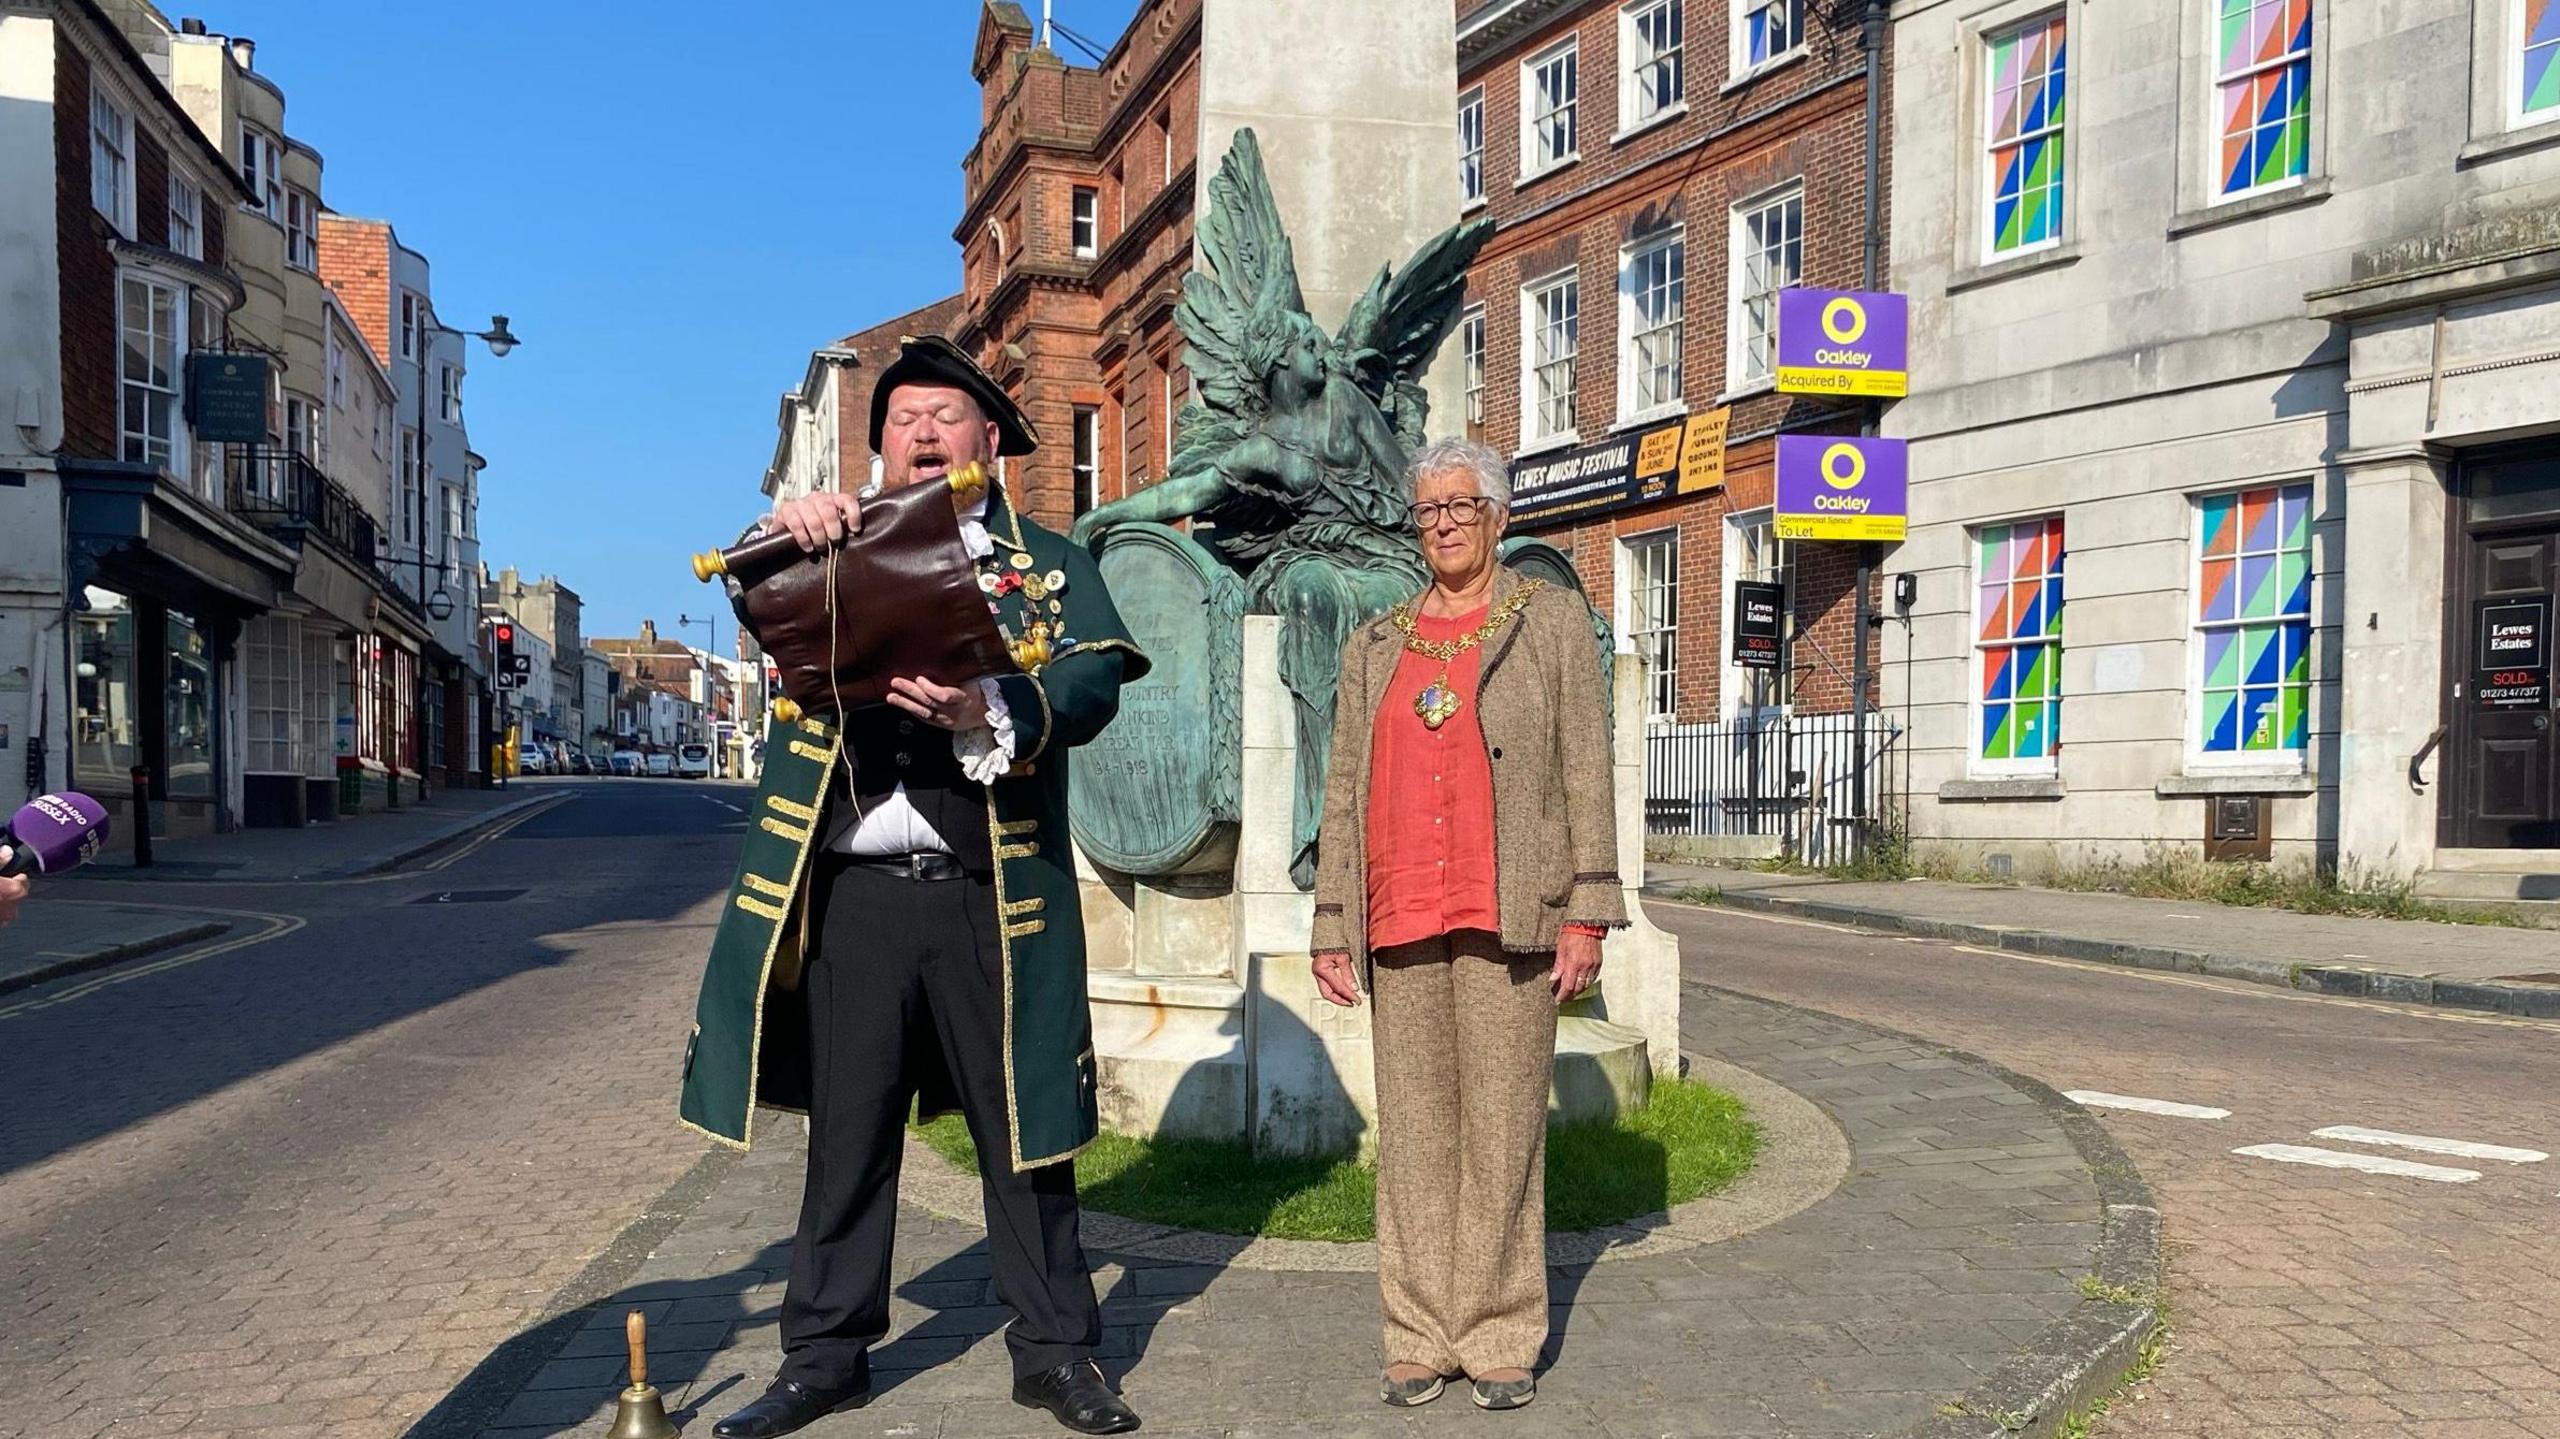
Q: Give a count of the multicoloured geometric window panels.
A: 5